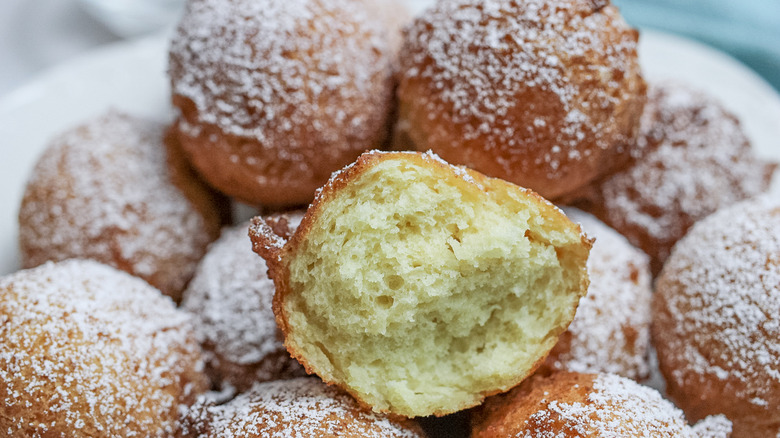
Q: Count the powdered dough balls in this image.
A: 11